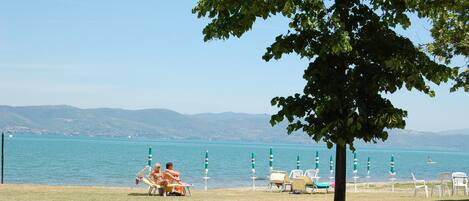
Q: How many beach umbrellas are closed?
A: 10